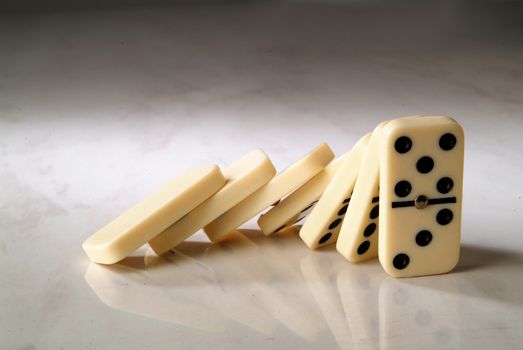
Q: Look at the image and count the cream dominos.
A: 7